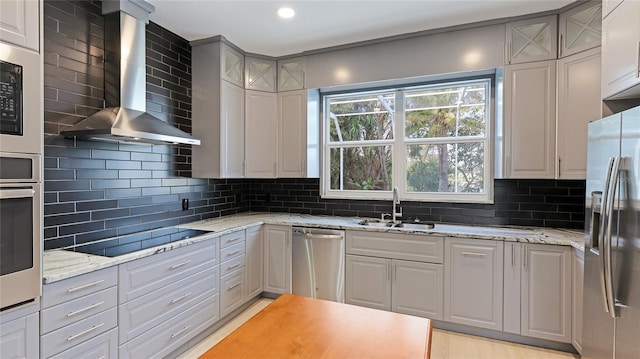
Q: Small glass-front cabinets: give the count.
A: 5